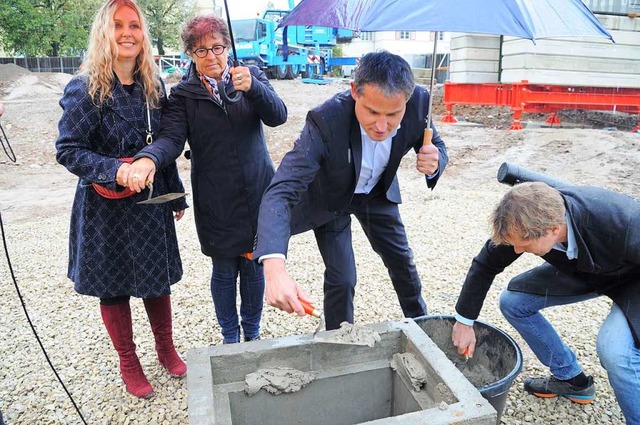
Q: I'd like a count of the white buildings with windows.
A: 1